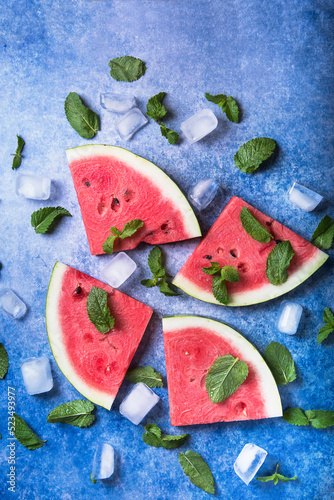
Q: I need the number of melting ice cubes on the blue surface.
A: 13